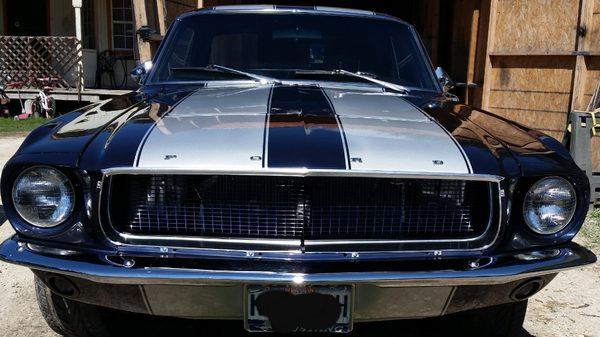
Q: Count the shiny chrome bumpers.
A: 1